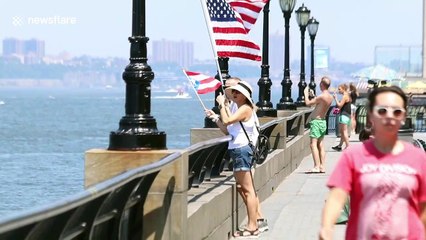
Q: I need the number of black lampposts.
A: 6